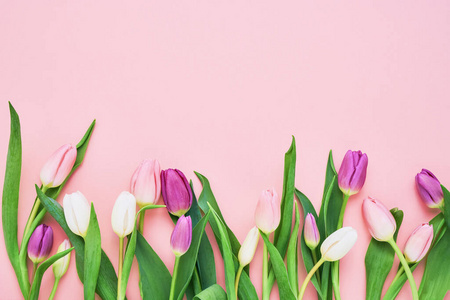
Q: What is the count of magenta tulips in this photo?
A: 6